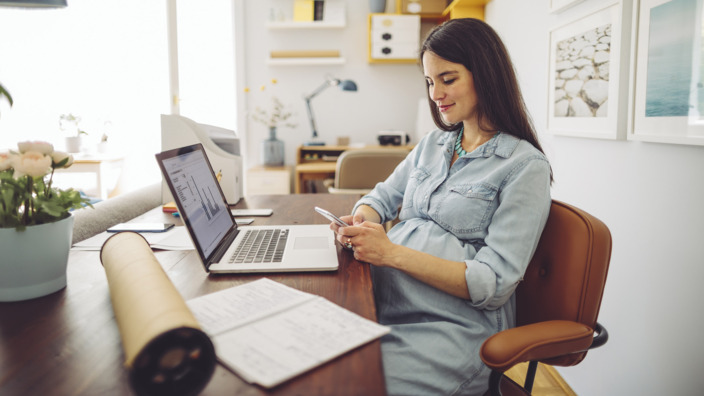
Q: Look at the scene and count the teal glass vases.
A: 1